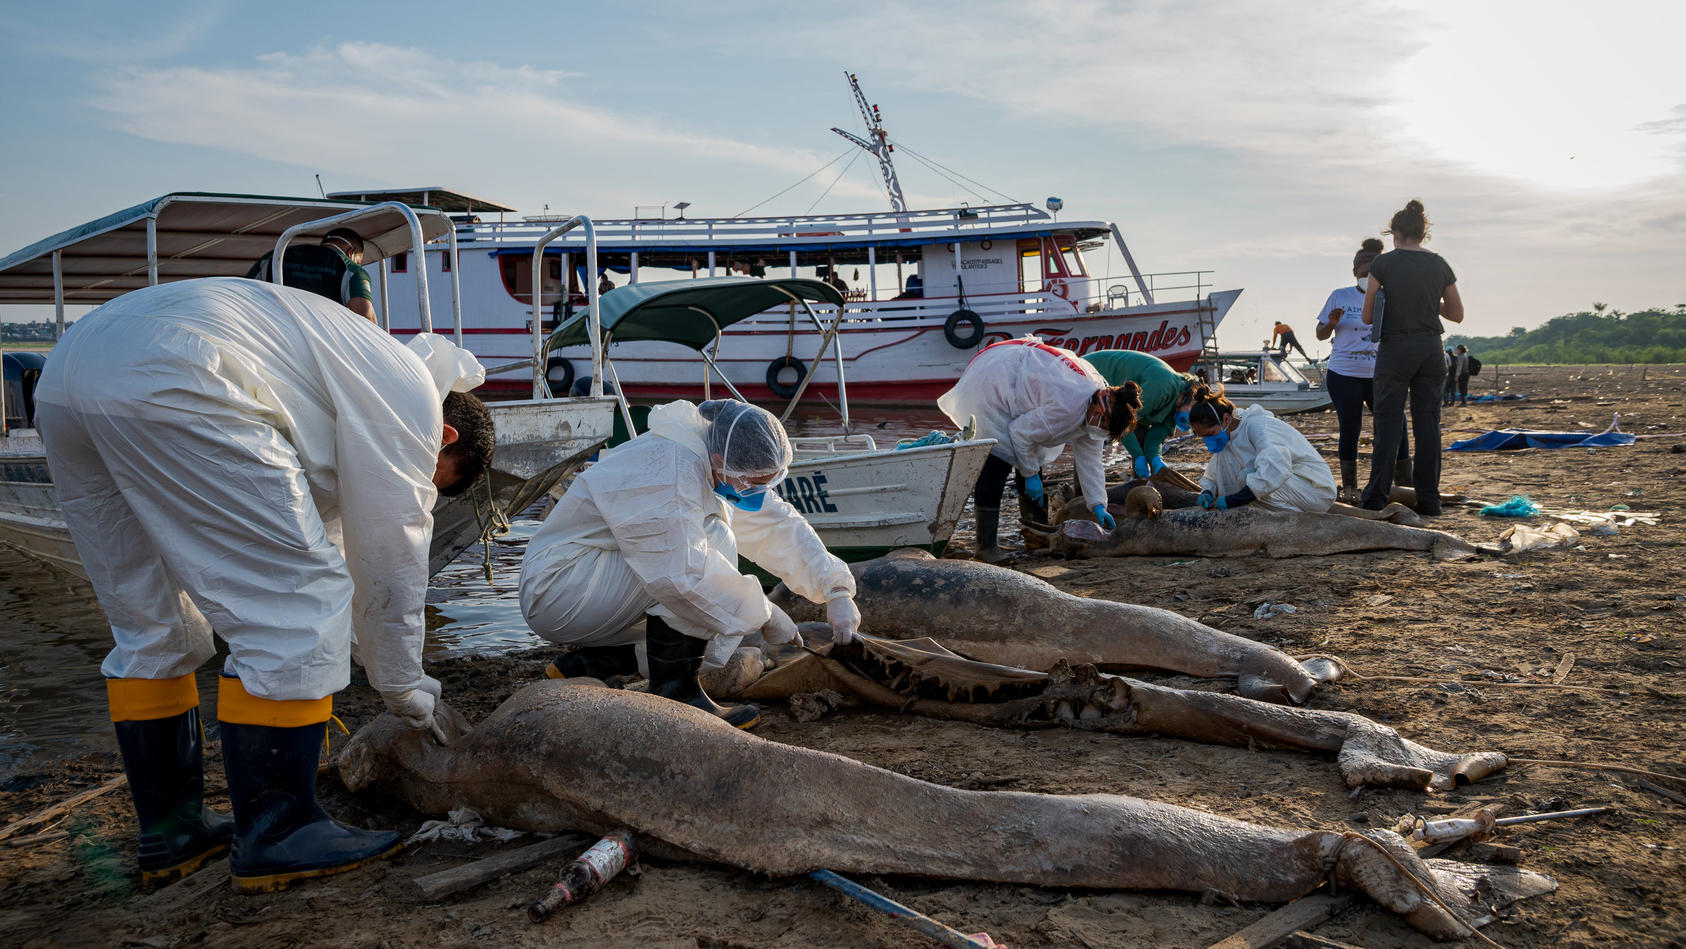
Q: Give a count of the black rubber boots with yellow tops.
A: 2